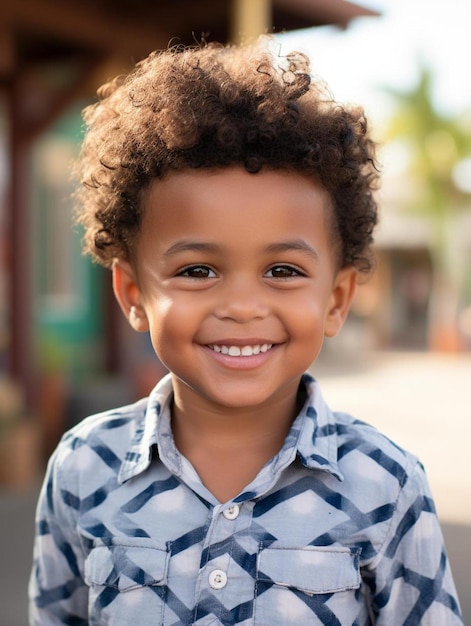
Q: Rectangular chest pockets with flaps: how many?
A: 2